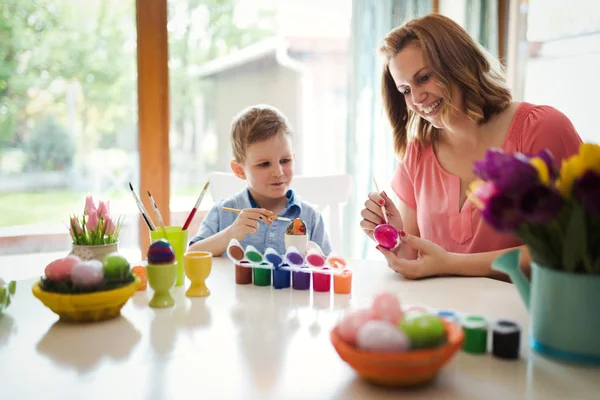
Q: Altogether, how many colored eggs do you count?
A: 10